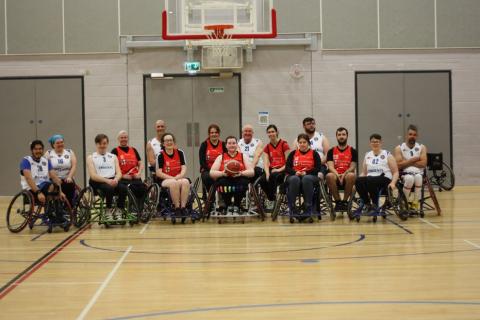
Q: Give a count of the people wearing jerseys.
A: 15